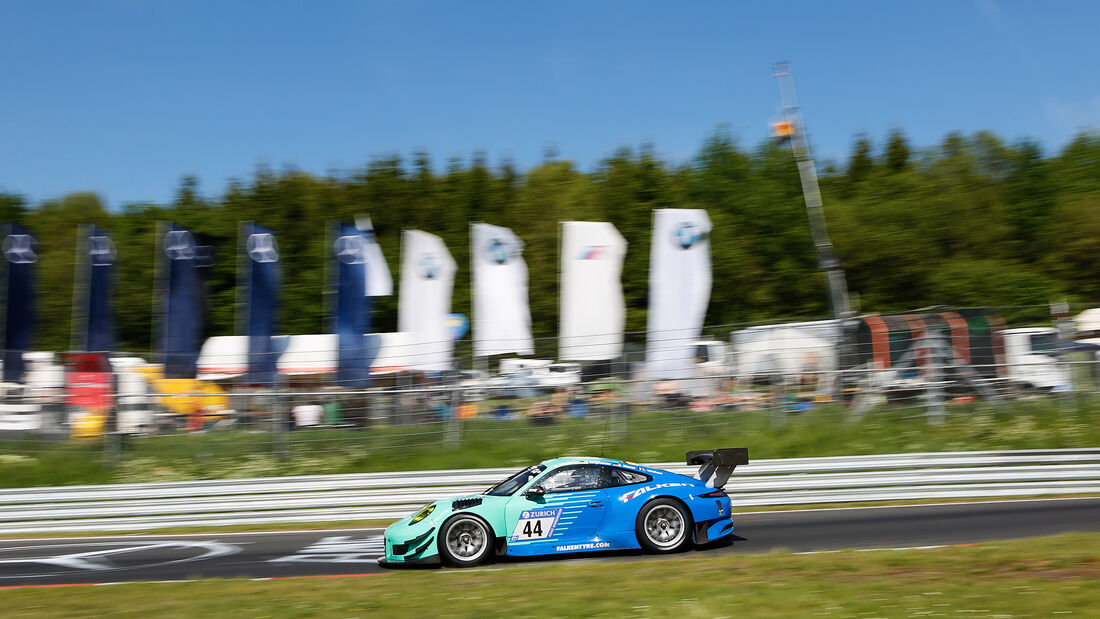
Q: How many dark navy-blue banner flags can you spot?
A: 5